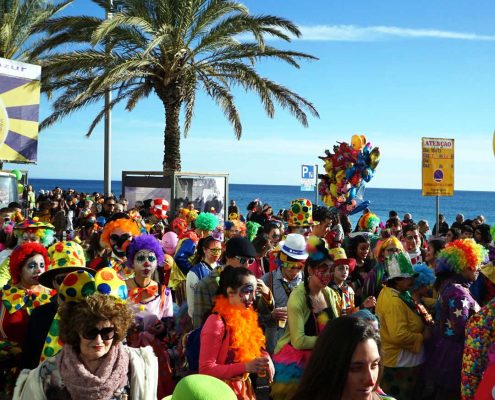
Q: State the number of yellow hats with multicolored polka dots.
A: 4